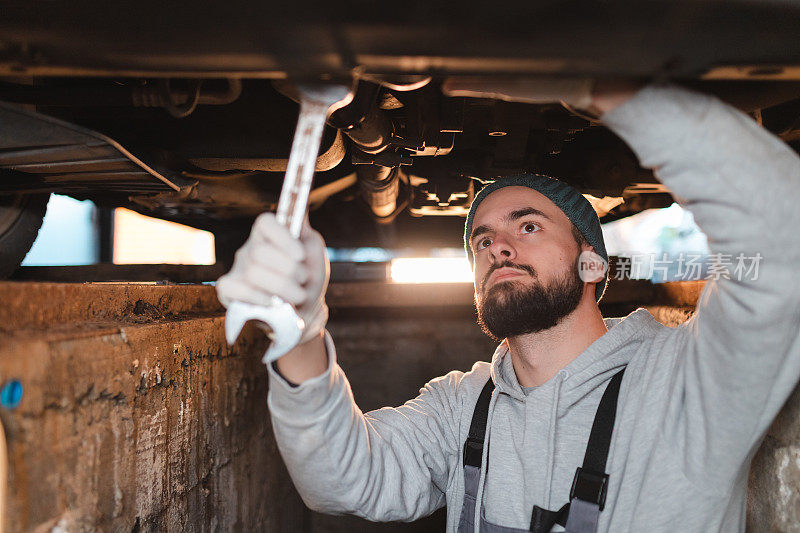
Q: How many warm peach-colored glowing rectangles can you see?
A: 2